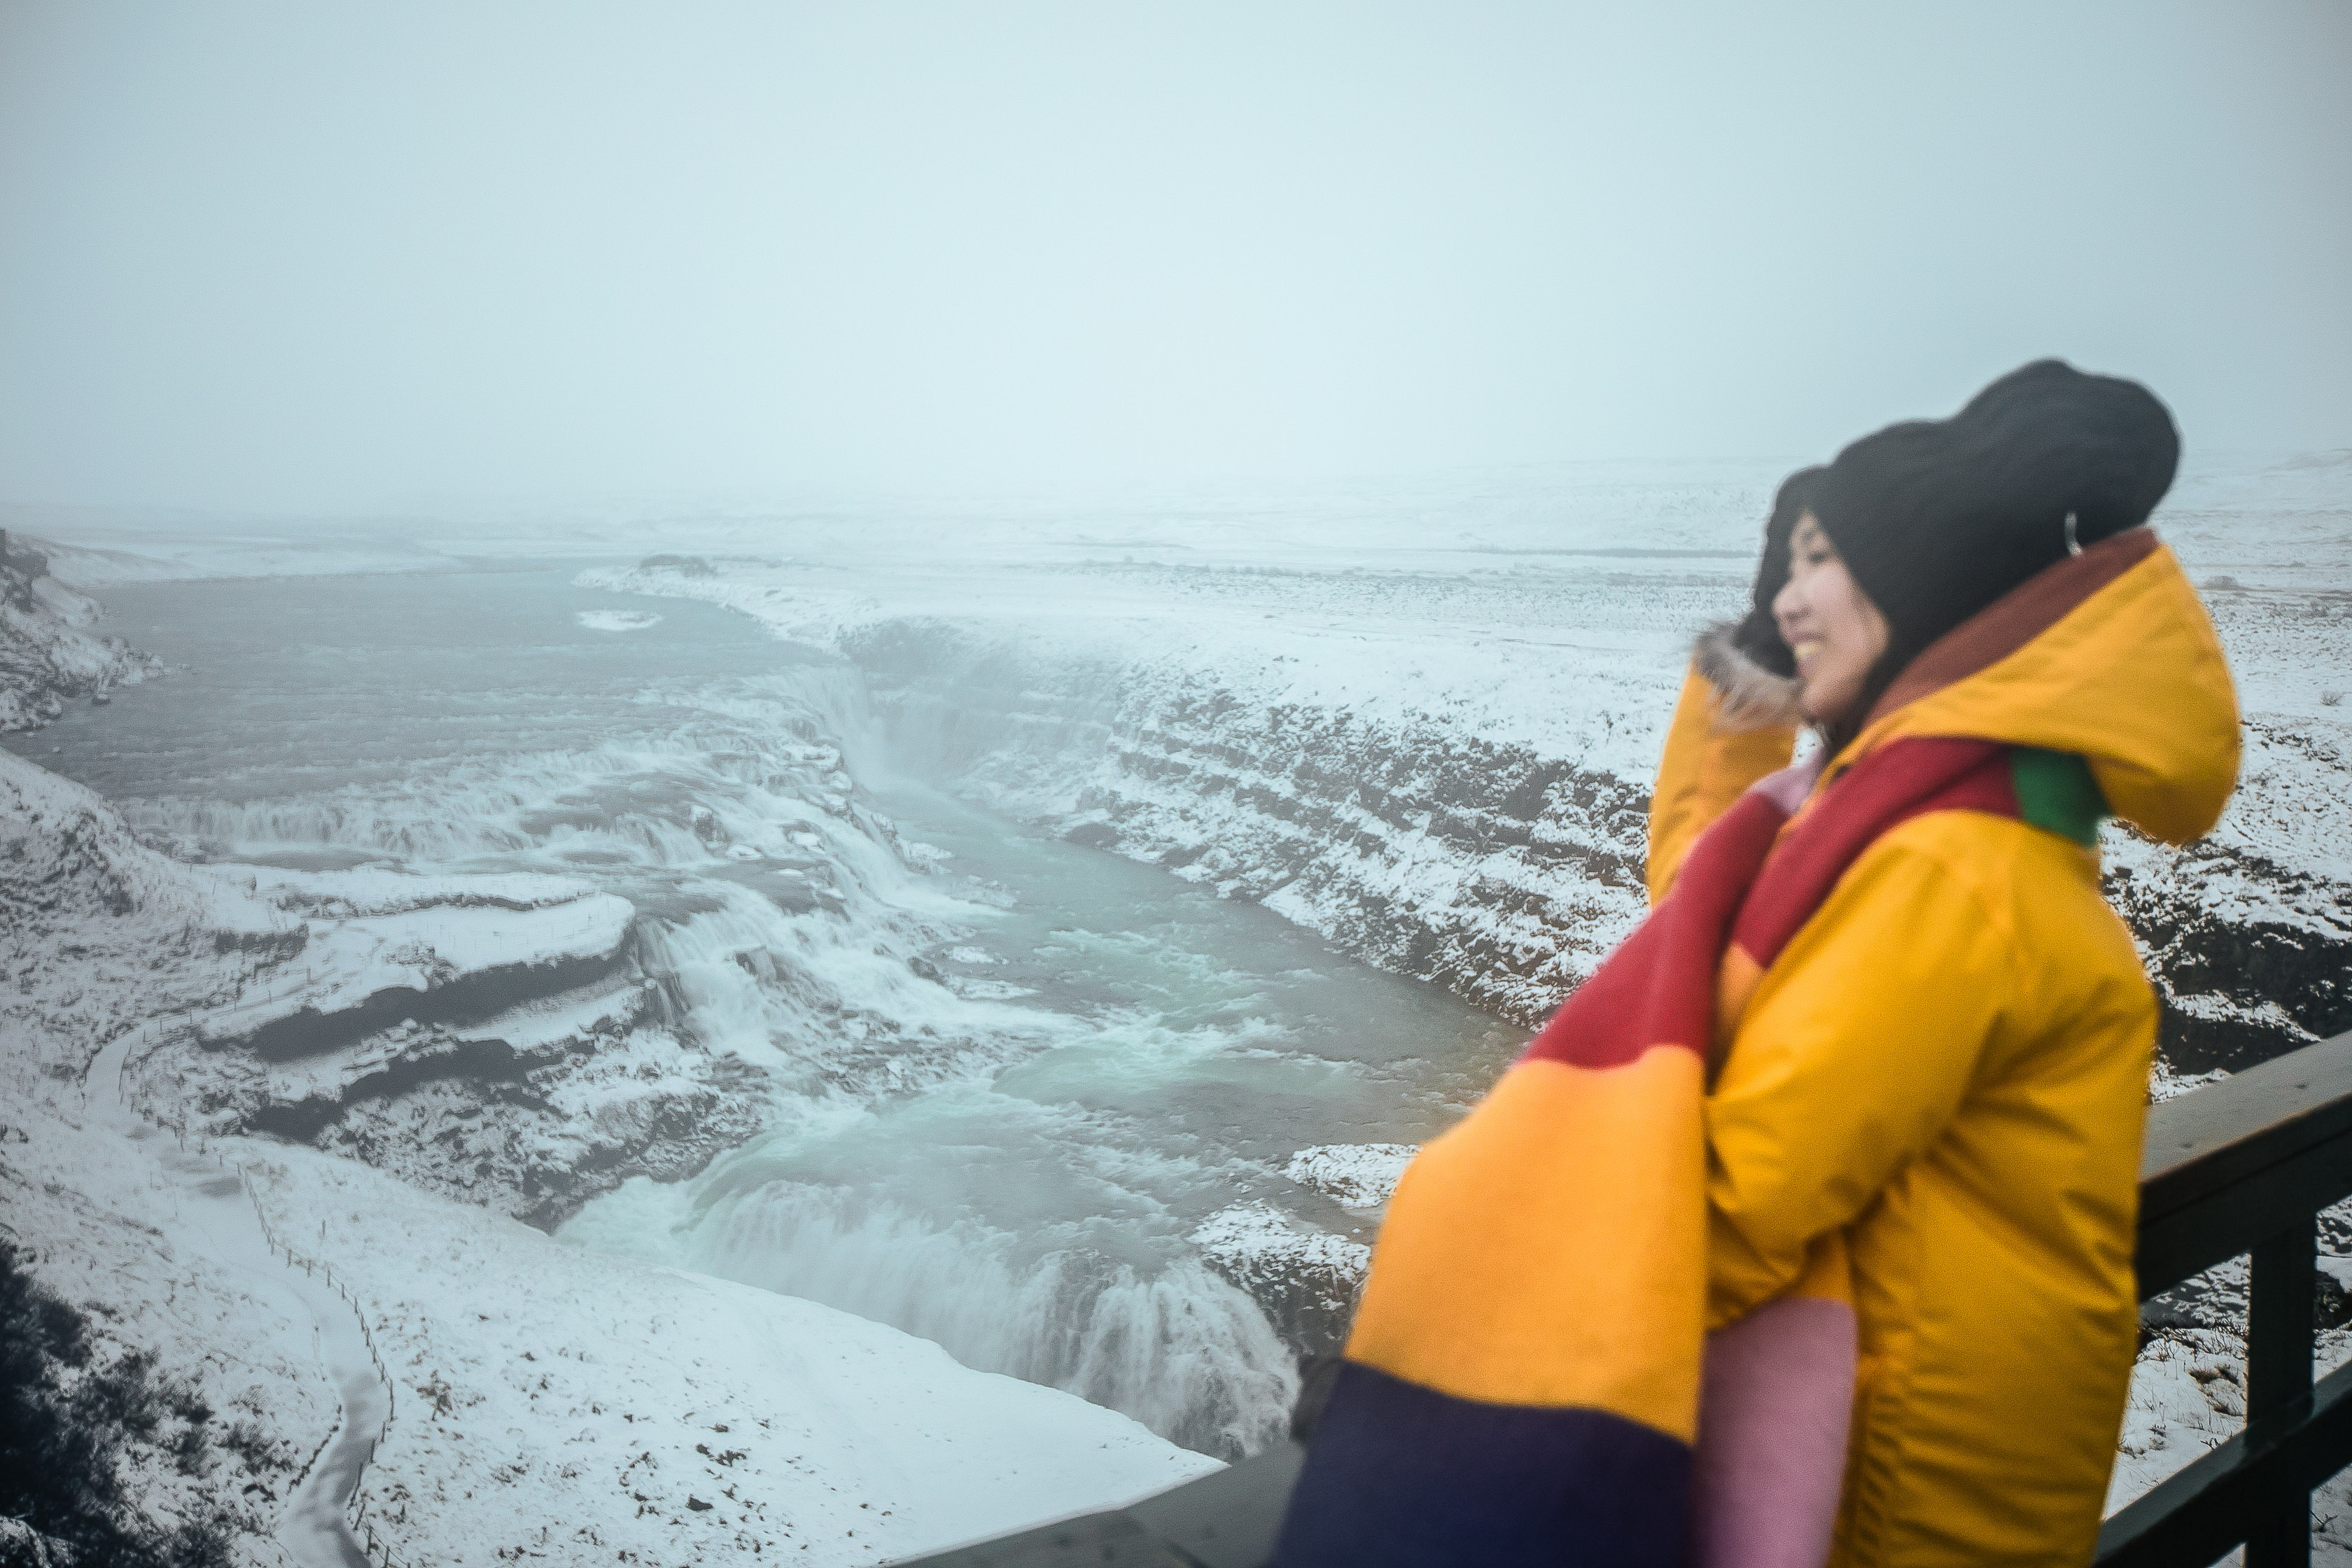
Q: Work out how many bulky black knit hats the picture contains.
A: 1